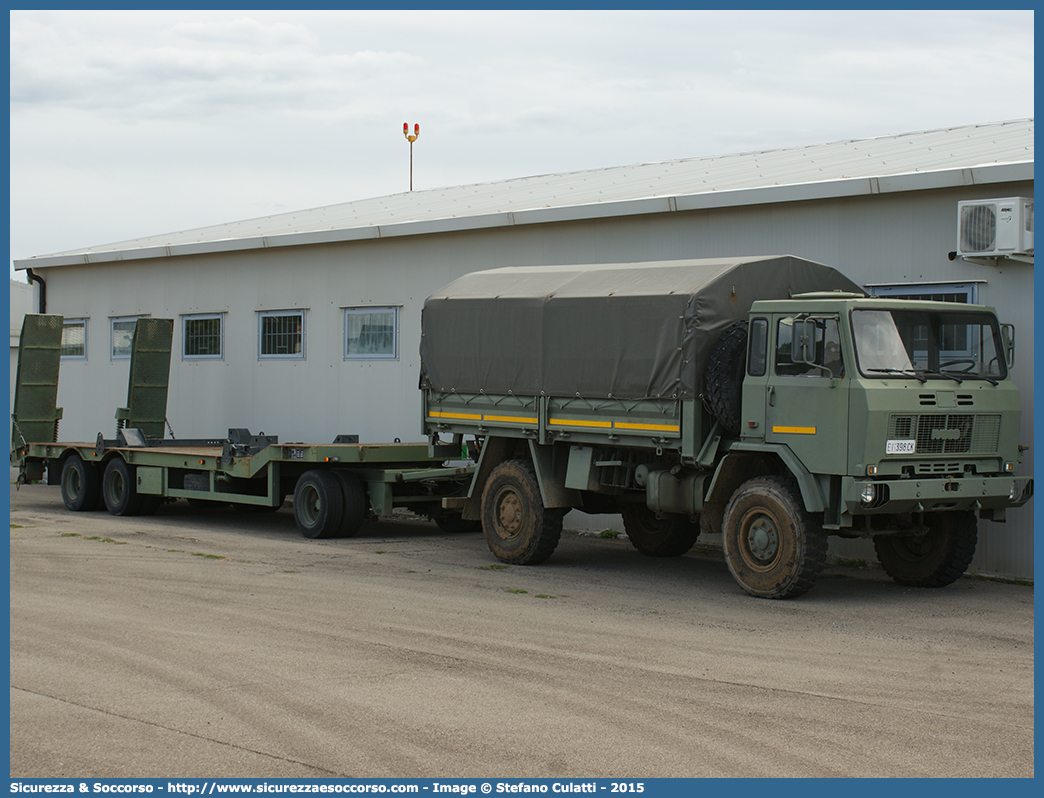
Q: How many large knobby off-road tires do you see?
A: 5